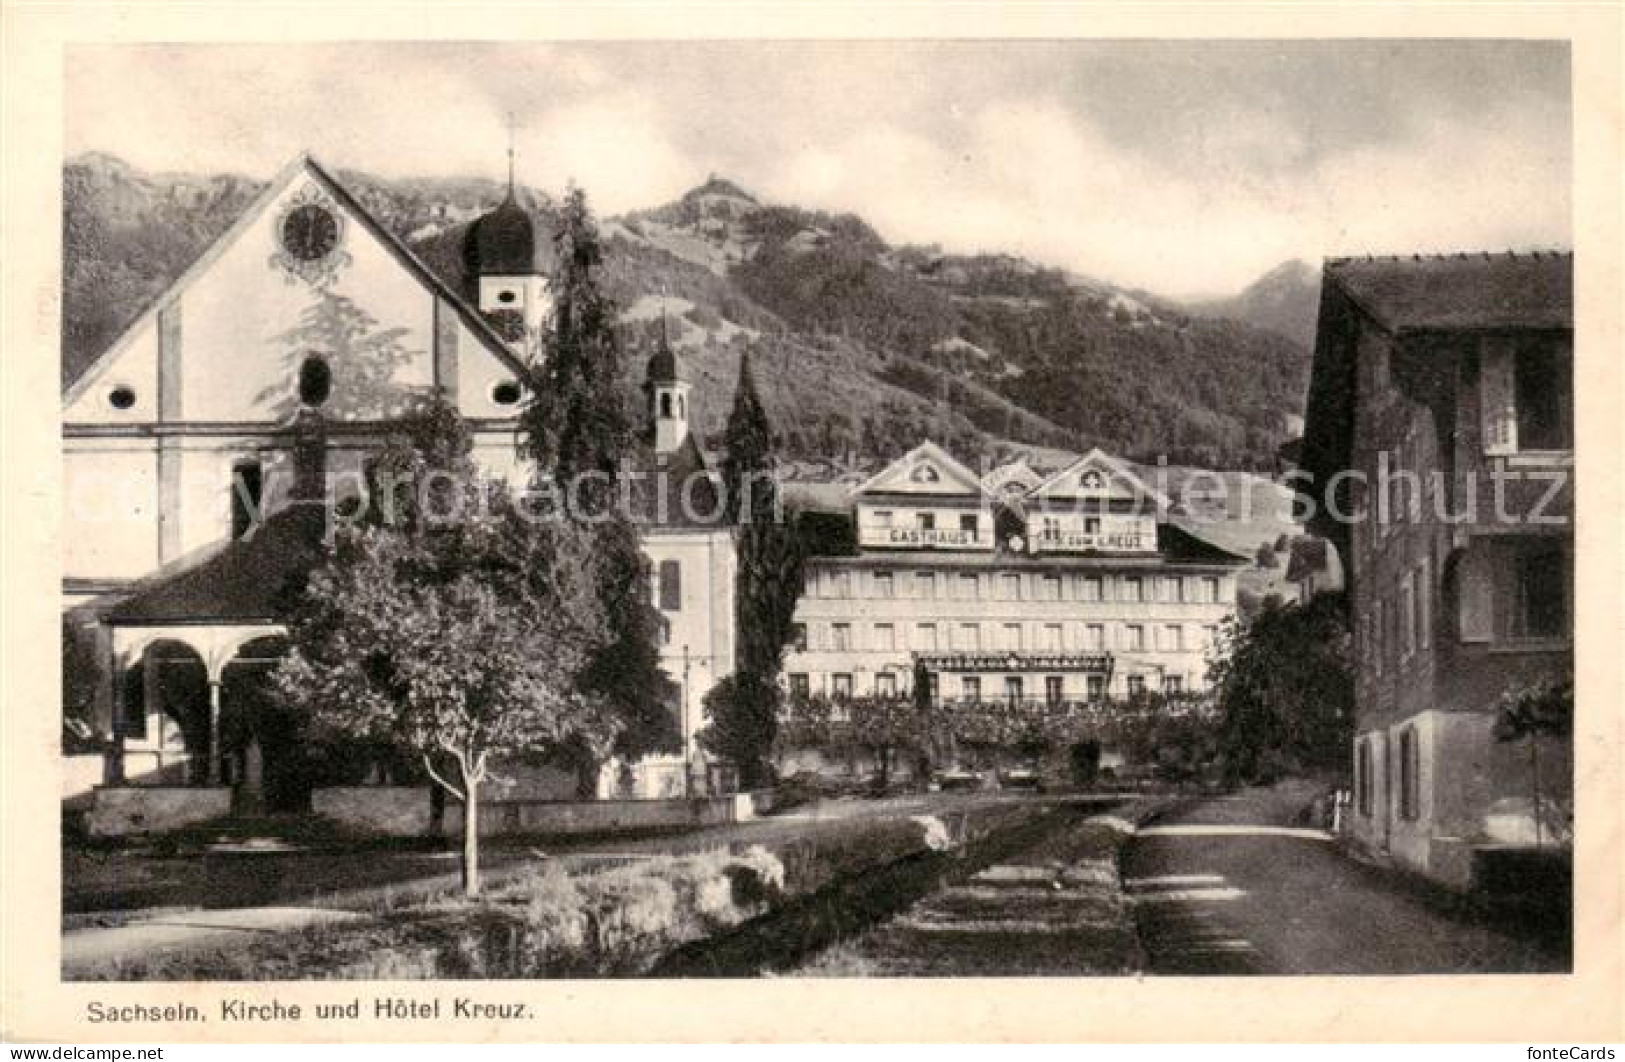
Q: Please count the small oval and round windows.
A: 4